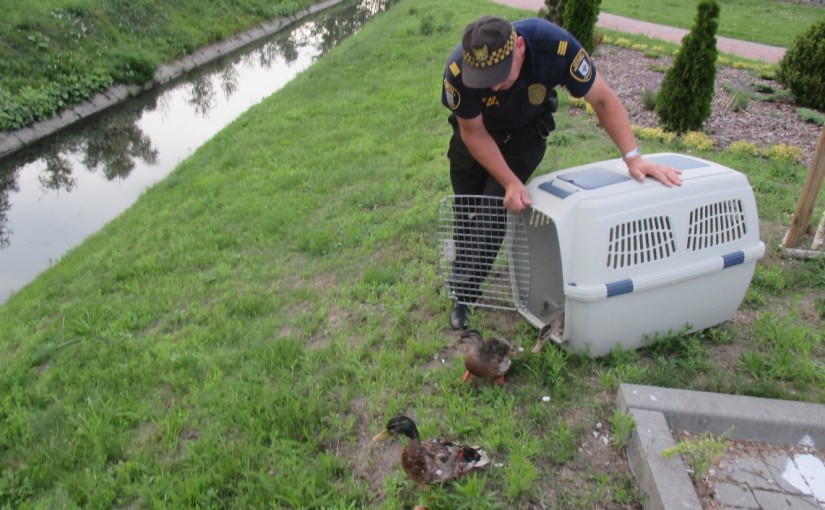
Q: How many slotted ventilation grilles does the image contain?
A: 2